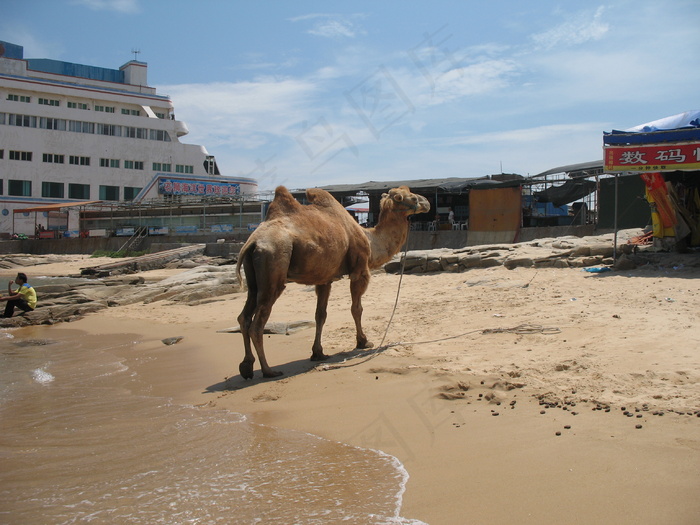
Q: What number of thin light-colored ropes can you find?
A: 1